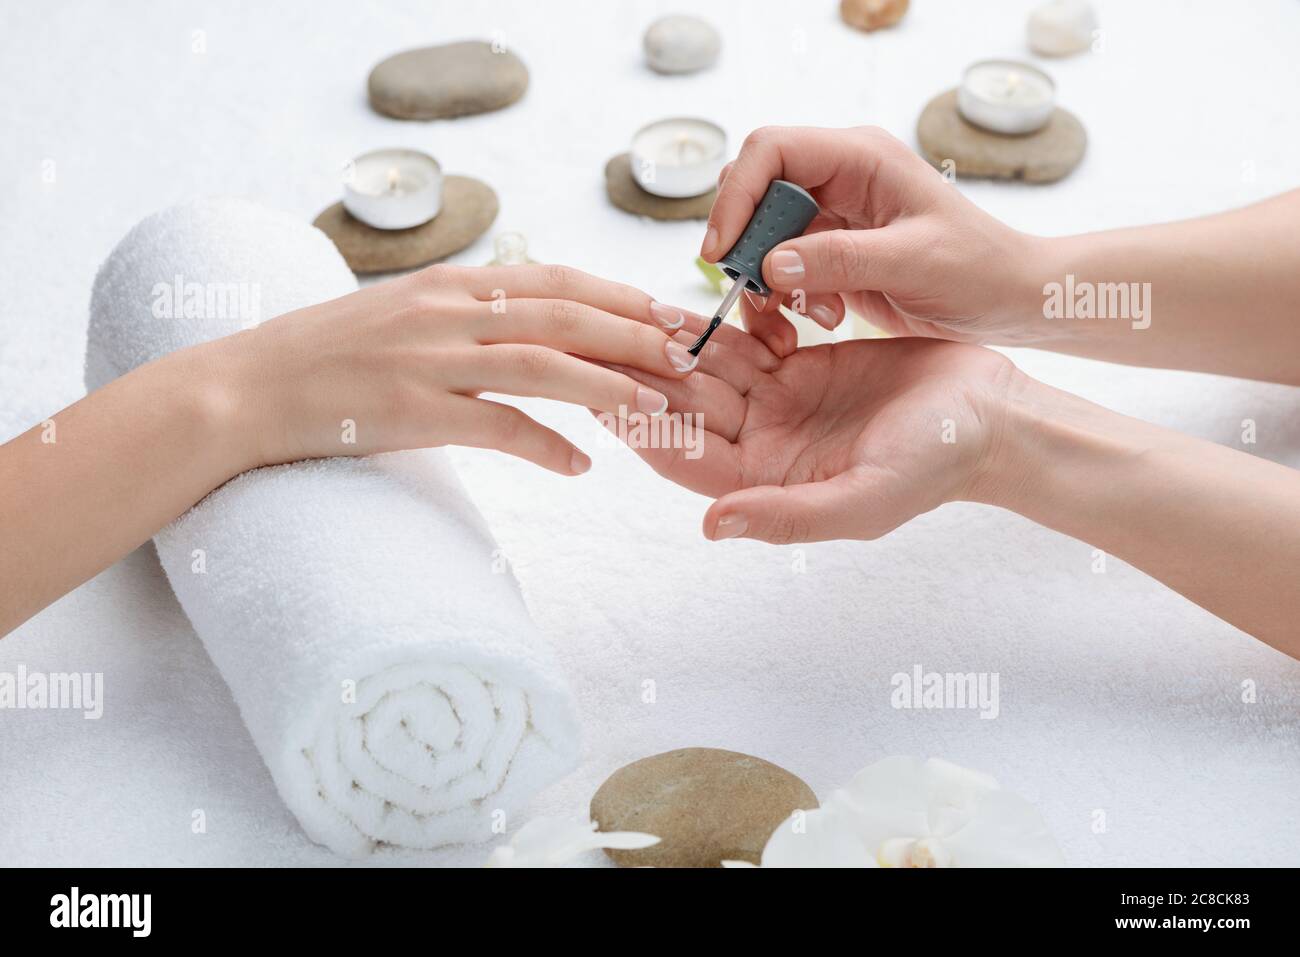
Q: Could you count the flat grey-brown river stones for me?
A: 5